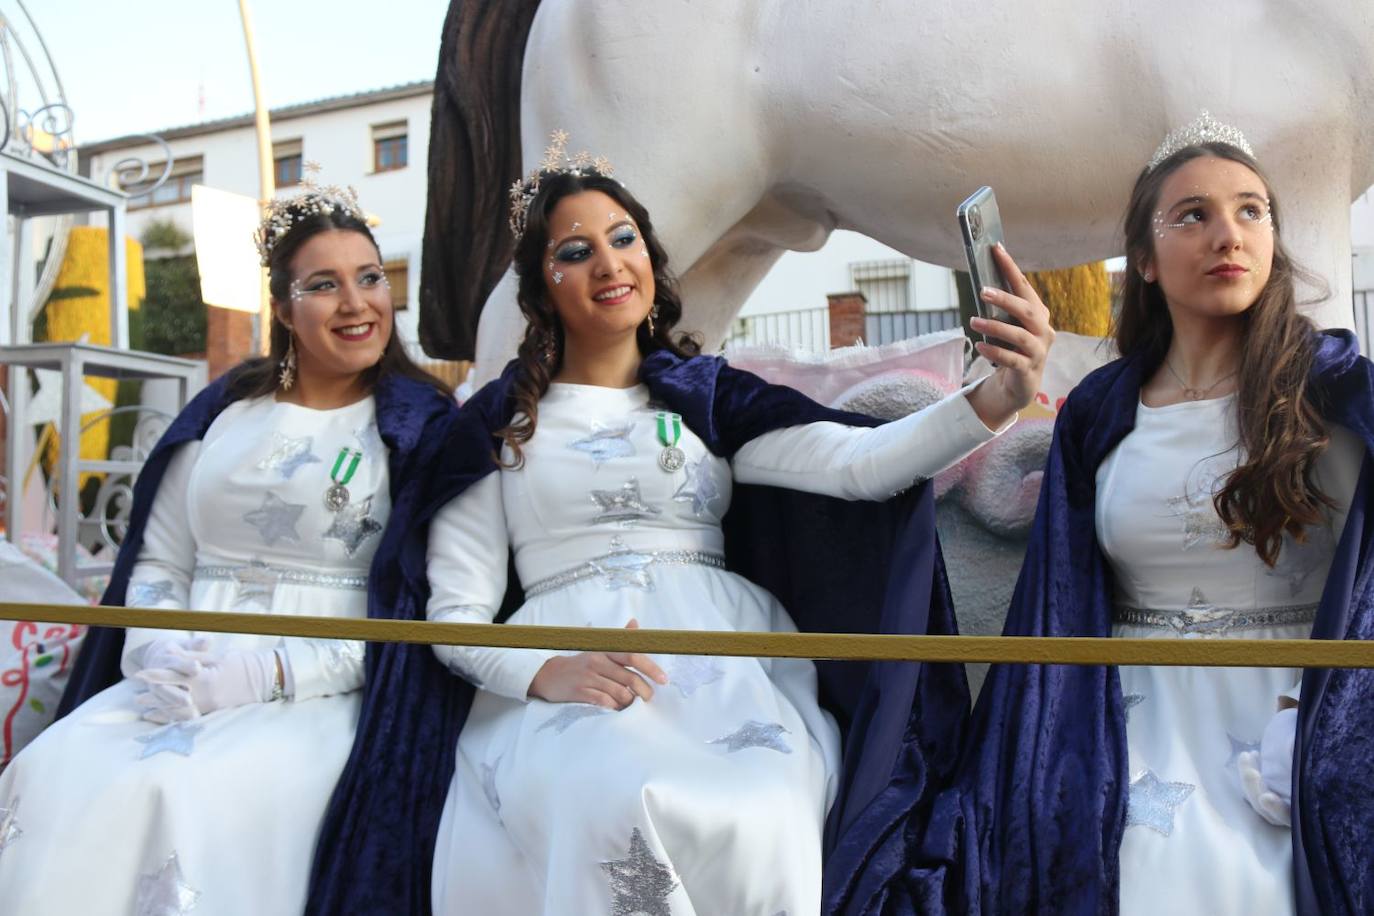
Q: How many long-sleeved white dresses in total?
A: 3